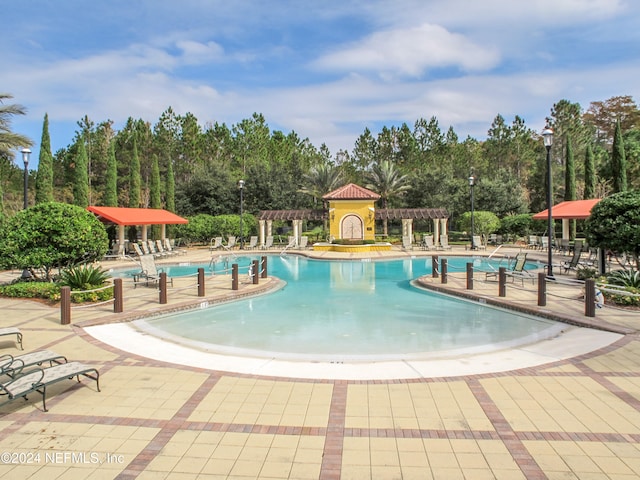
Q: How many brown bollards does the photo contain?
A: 13